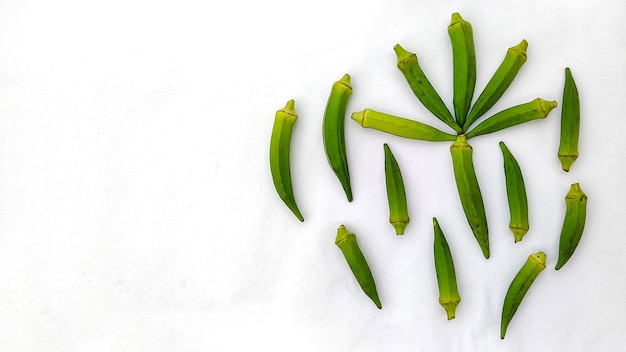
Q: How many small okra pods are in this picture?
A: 15